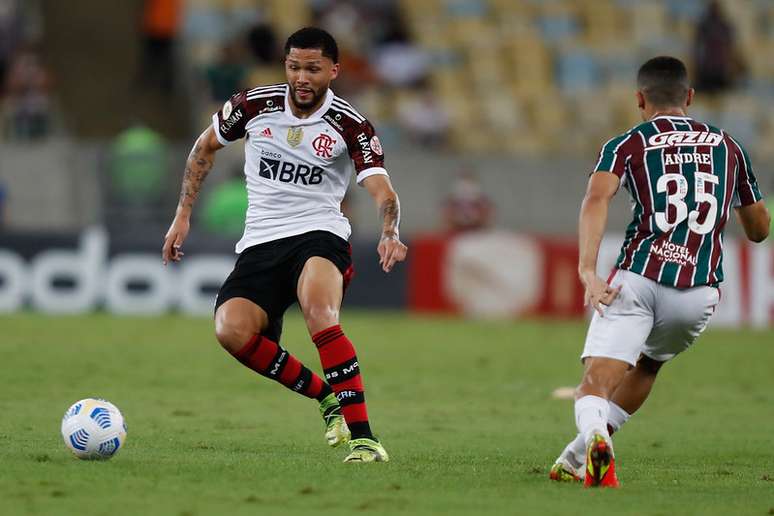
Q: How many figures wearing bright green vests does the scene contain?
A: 2